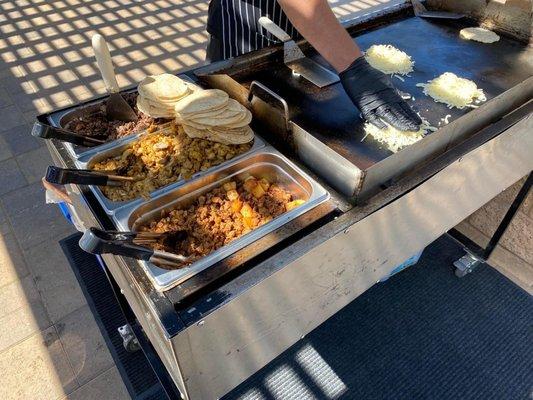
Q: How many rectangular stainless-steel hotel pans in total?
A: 3